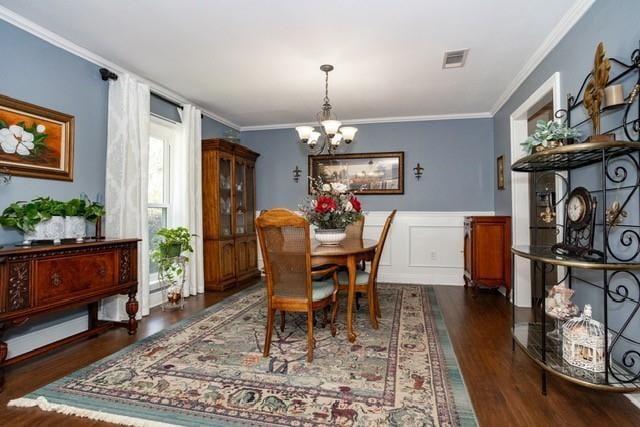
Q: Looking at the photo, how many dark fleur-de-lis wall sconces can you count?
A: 2